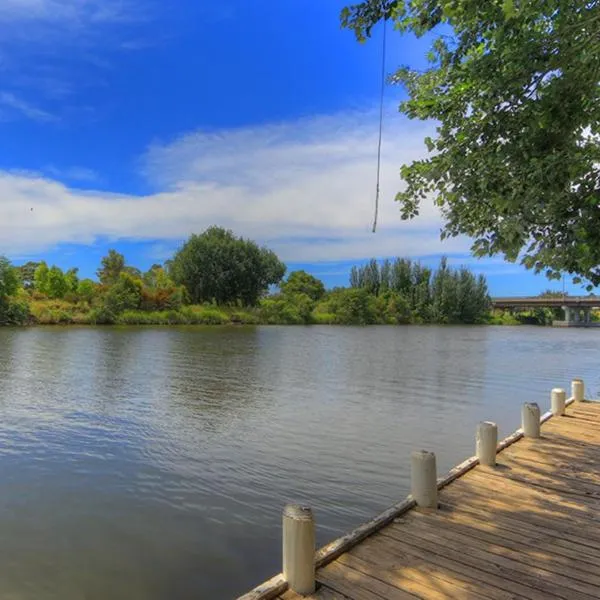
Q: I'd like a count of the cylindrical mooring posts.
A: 6